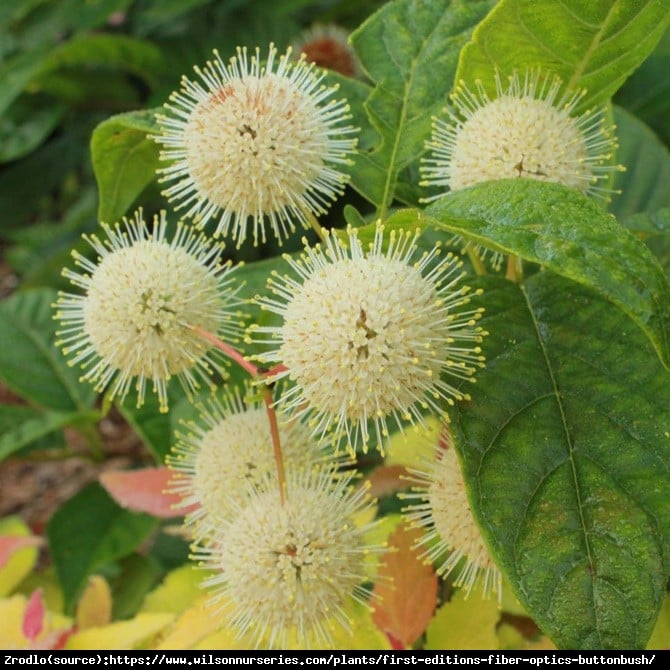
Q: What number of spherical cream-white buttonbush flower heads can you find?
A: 7